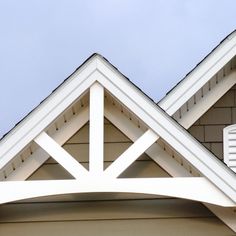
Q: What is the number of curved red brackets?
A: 0